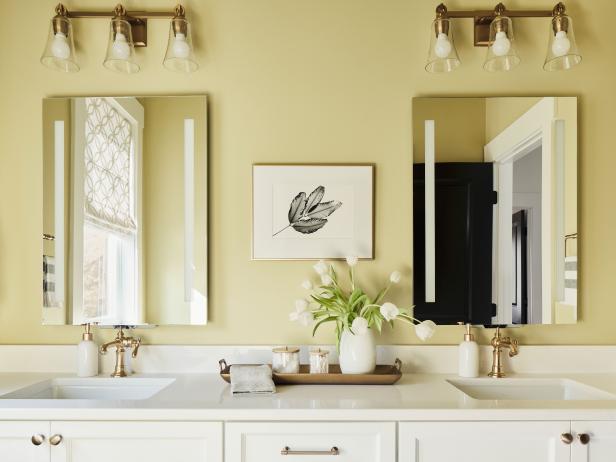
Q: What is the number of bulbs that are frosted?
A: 6